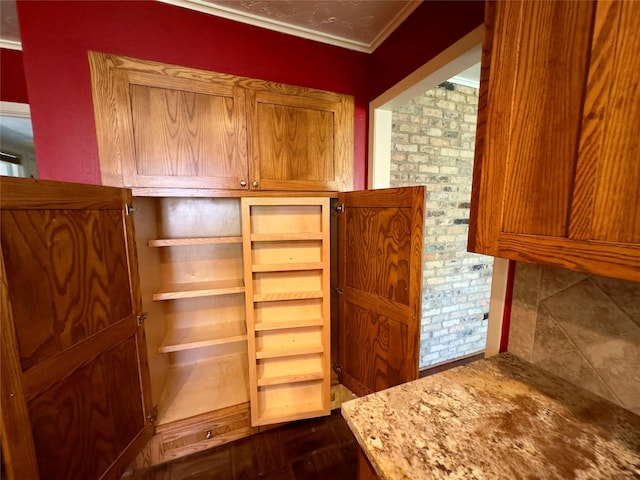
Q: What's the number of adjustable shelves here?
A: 3